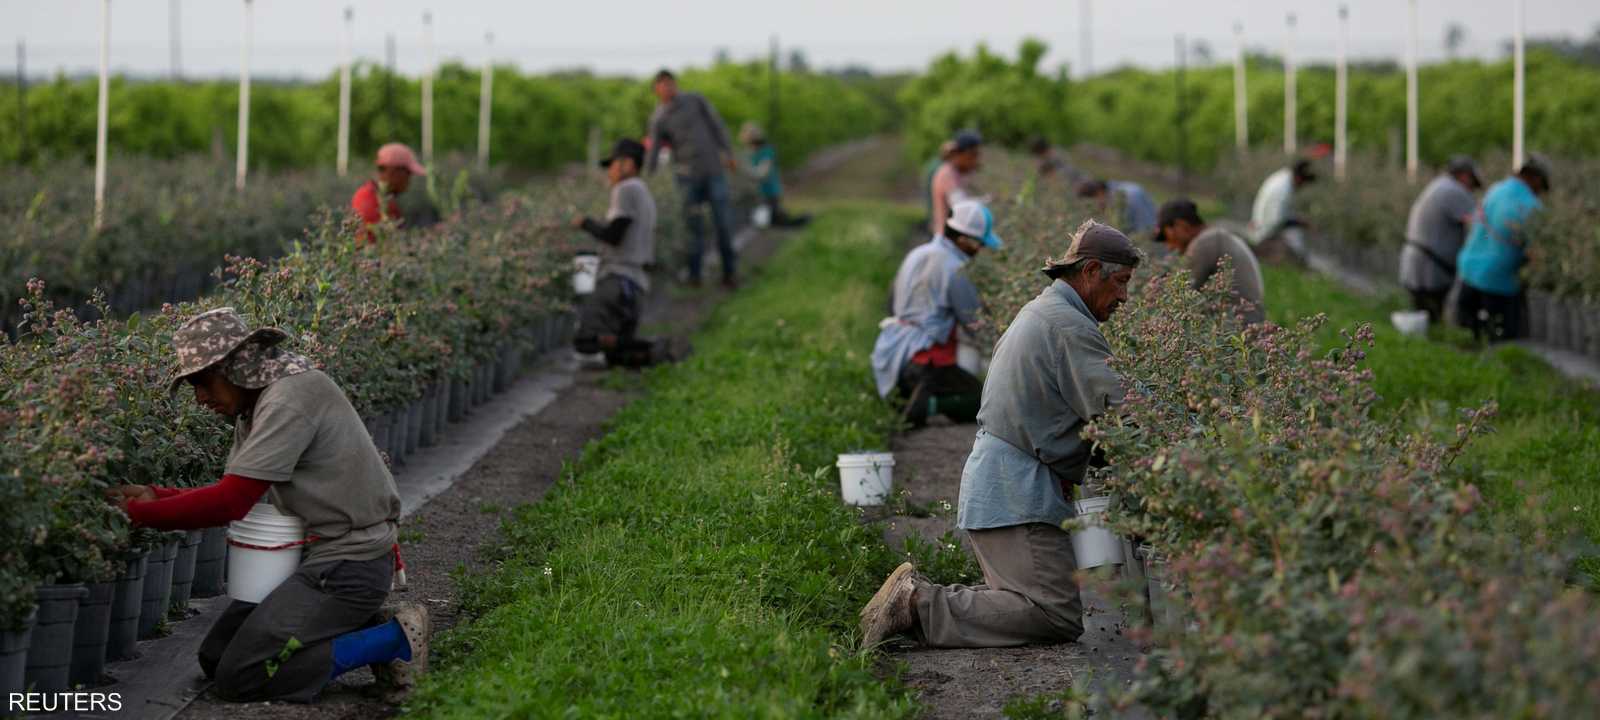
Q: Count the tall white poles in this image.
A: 10